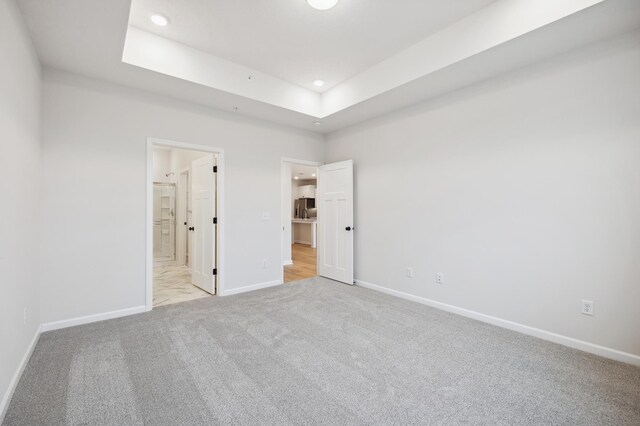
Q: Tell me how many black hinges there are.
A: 3